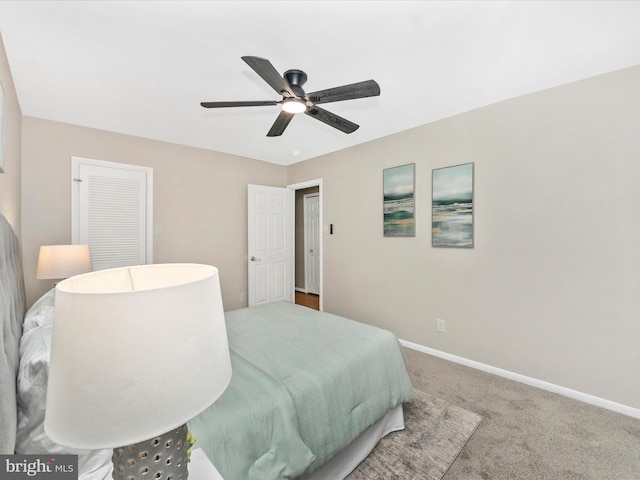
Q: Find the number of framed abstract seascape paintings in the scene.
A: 2